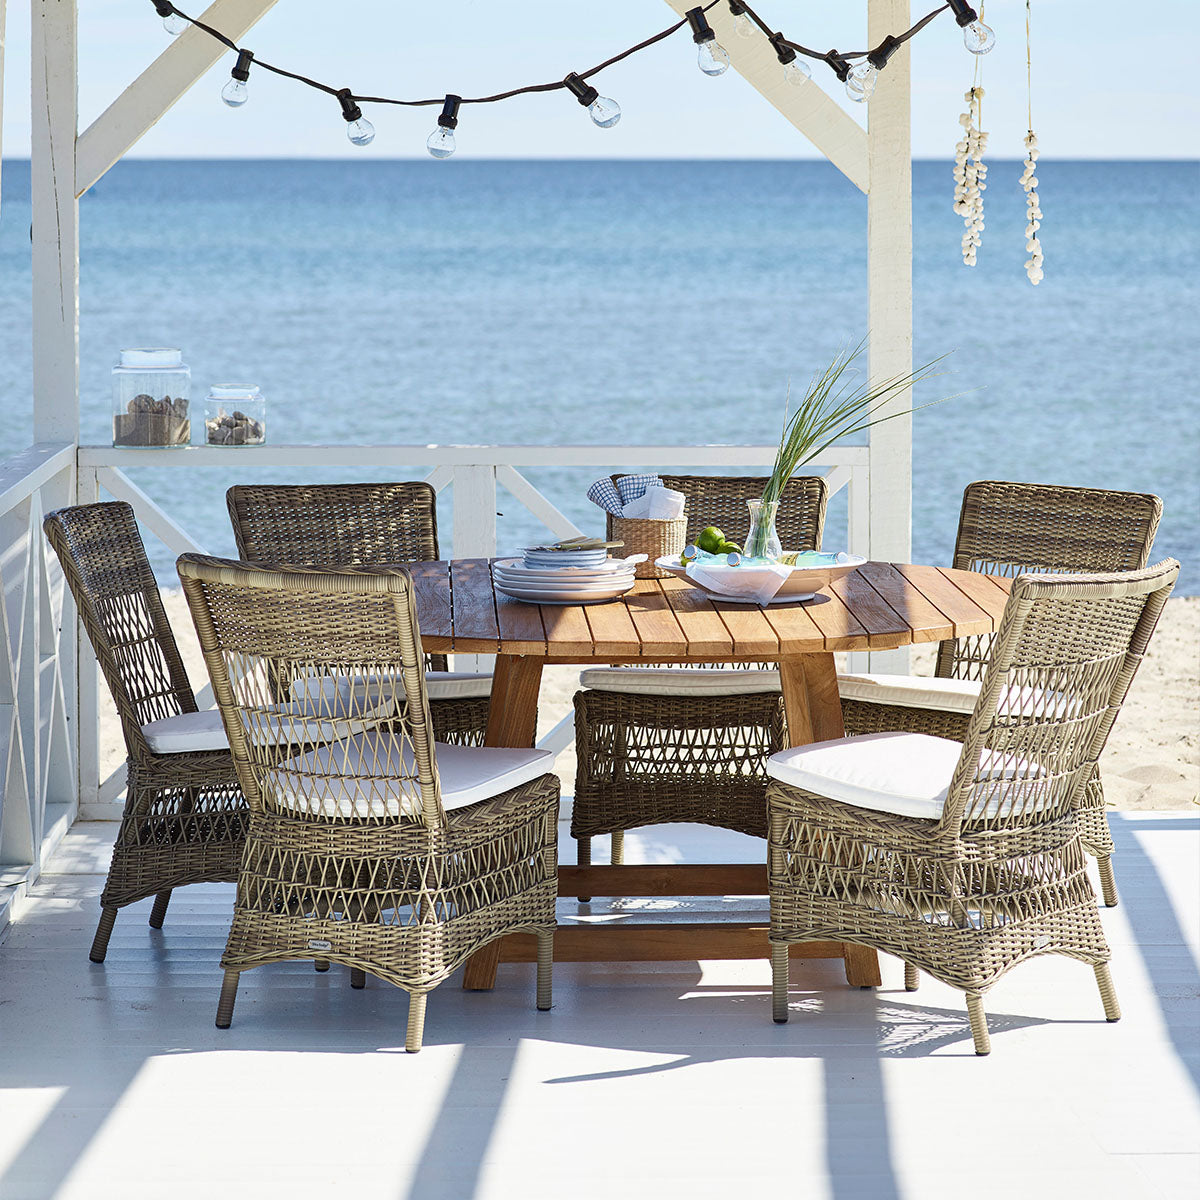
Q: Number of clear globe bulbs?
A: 11